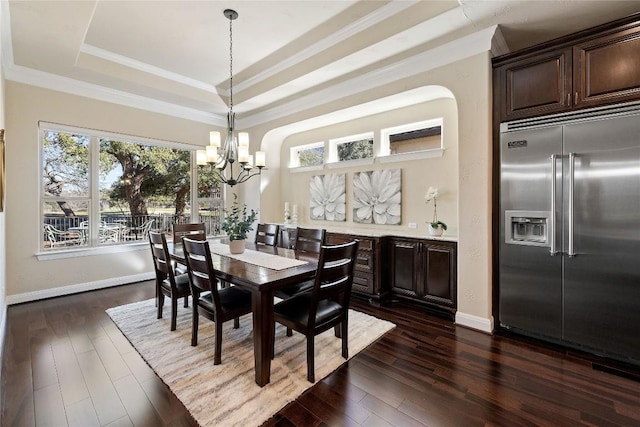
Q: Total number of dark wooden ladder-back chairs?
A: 6